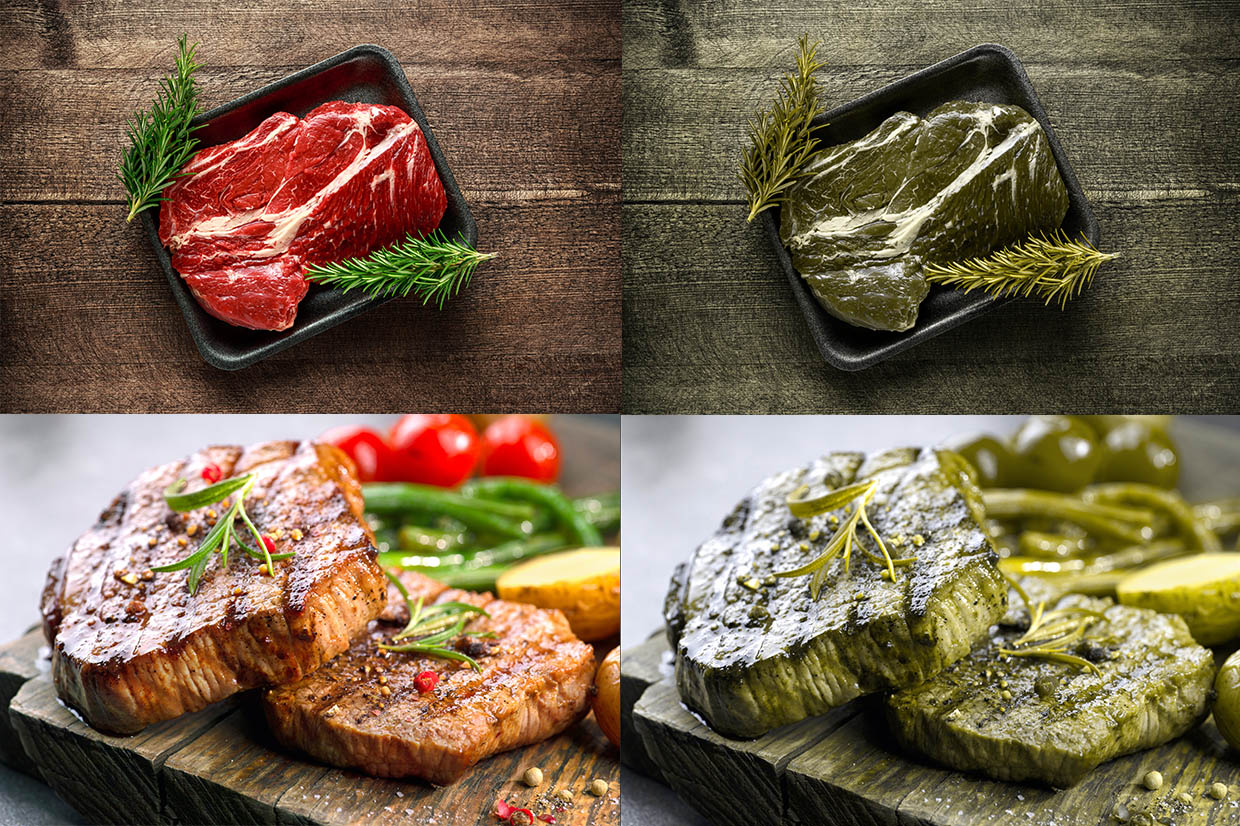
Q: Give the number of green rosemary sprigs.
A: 4